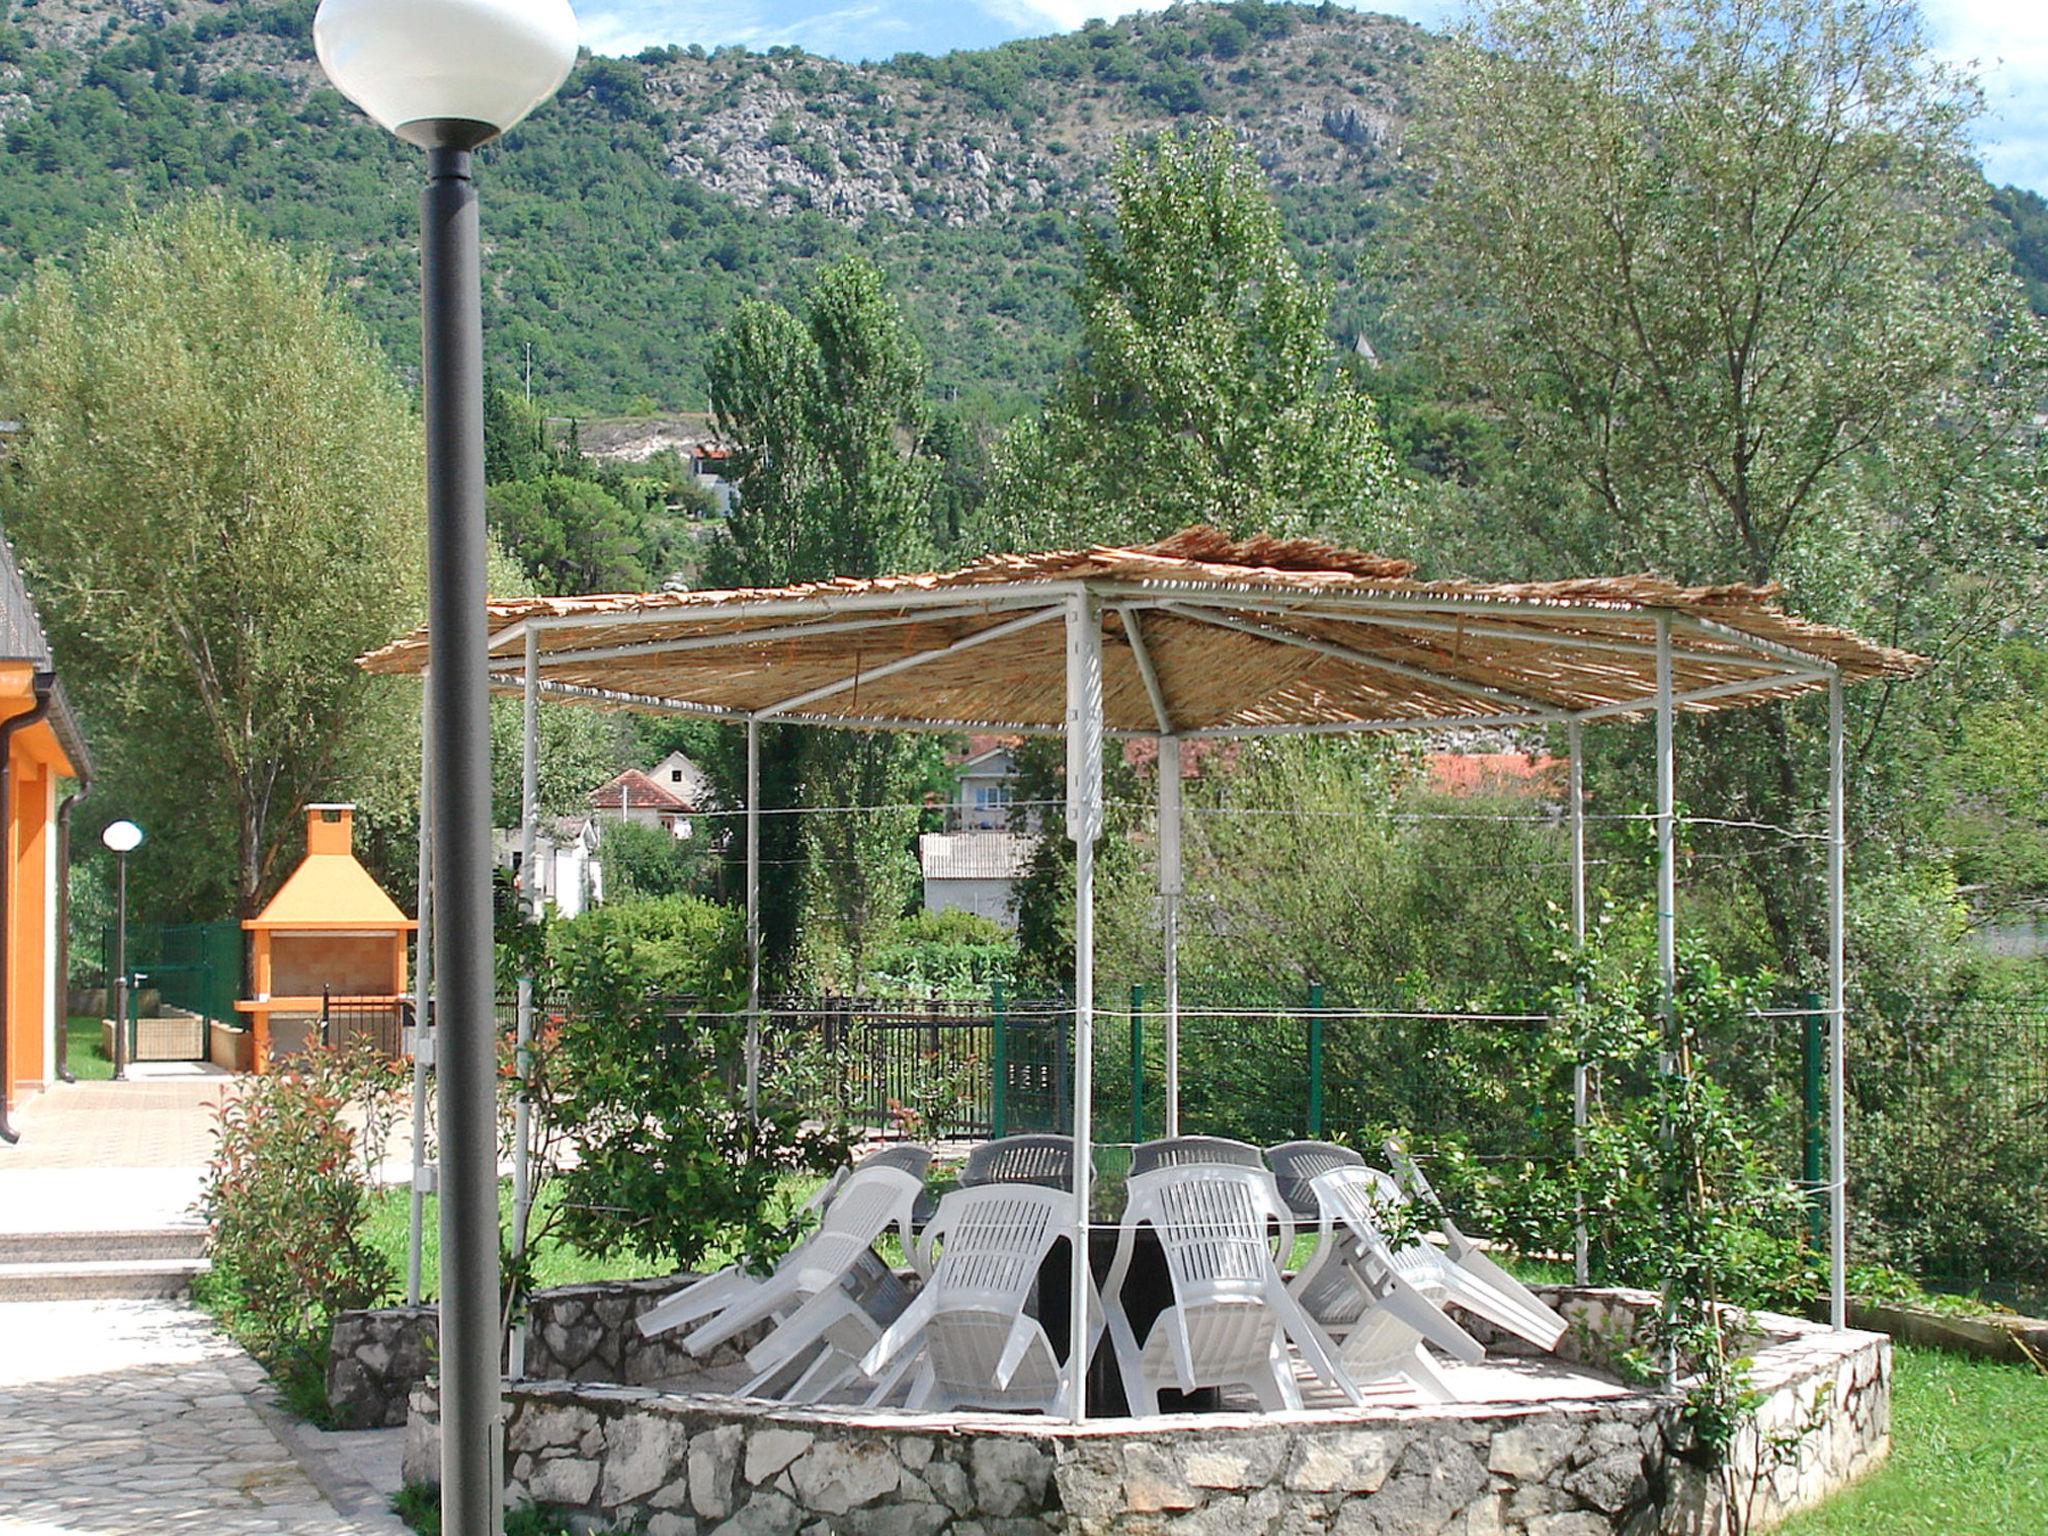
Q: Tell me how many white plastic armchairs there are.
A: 10